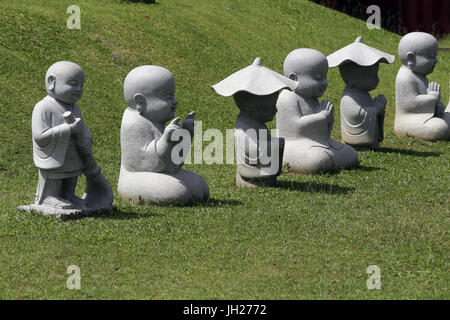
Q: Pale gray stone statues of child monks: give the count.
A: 6